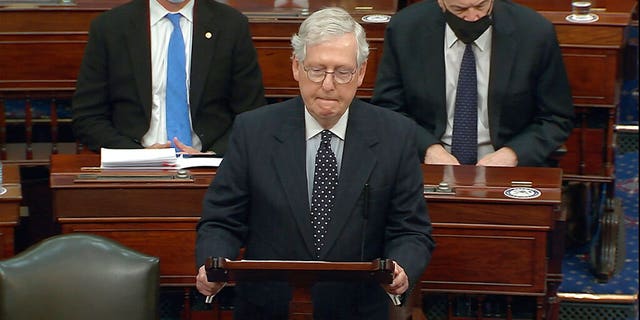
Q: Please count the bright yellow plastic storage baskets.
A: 0